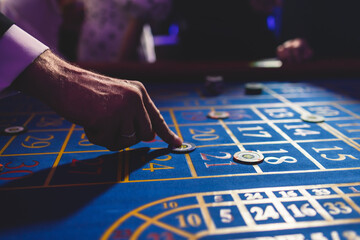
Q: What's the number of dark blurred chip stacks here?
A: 2